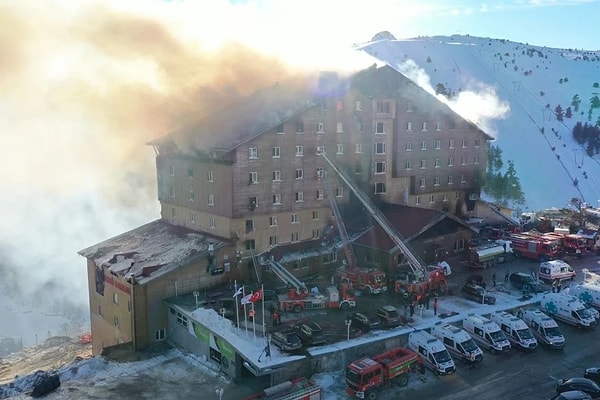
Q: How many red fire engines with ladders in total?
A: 3